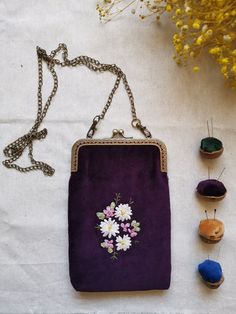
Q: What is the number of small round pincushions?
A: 4